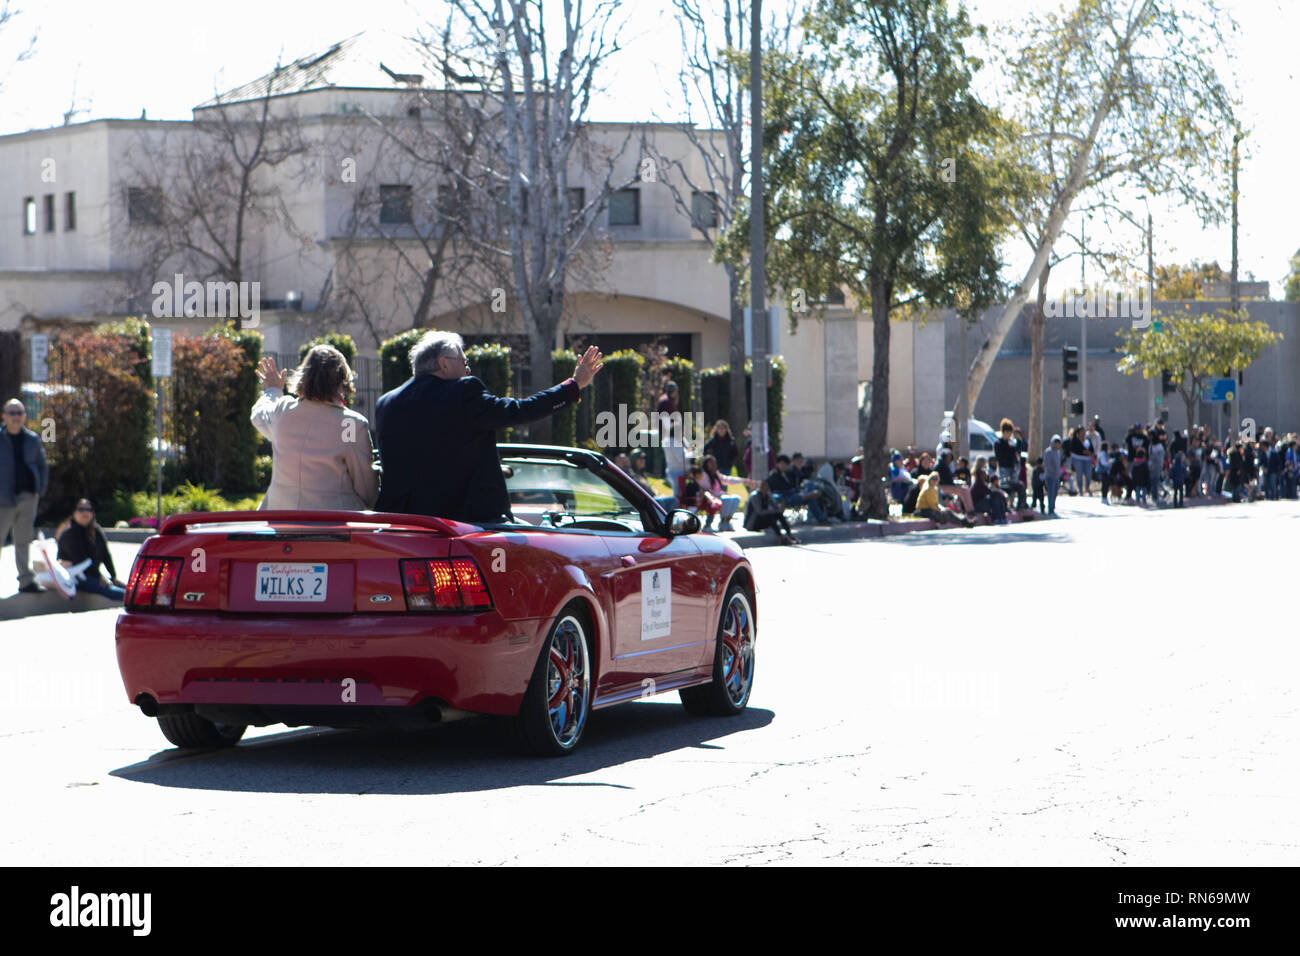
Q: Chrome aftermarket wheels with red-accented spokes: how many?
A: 2